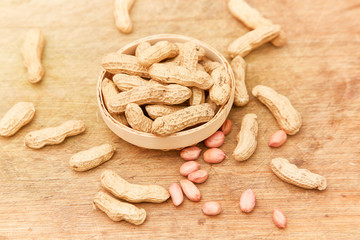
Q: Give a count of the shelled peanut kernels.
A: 12